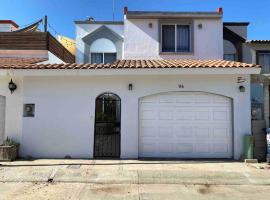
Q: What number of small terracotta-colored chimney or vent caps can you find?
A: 2